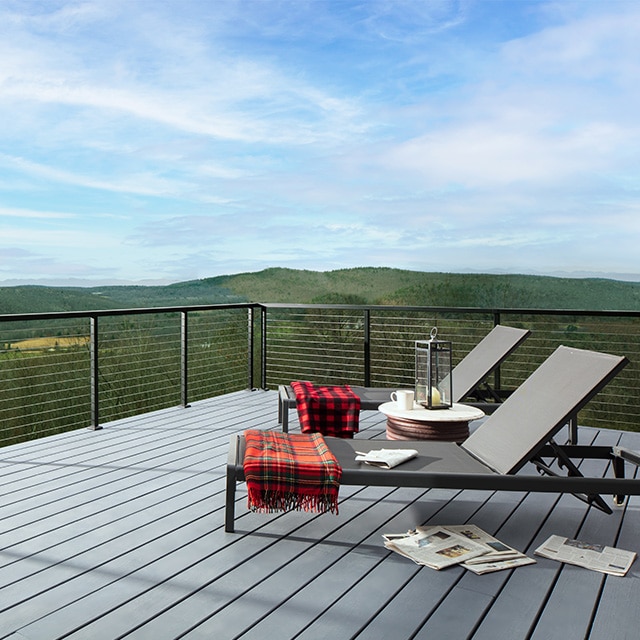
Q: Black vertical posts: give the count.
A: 6